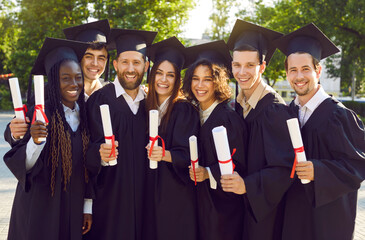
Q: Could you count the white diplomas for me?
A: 7